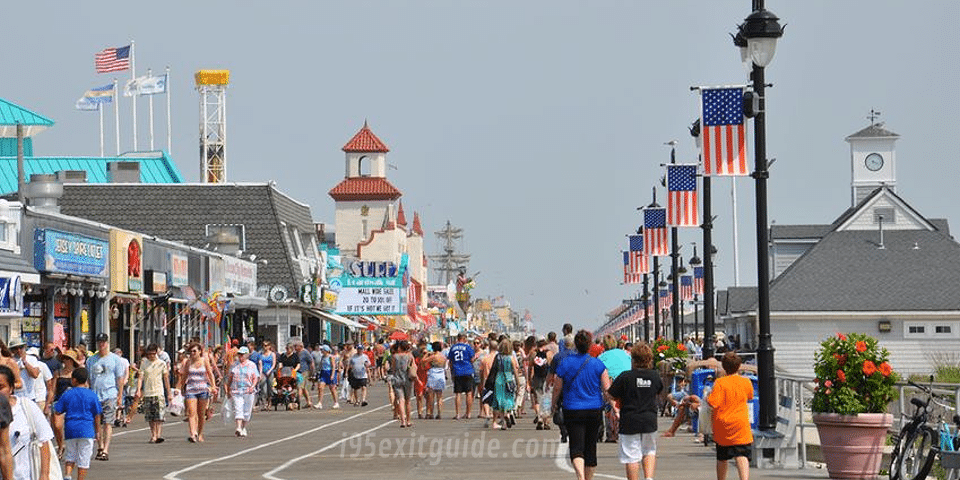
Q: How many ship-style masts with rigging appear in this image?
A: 1